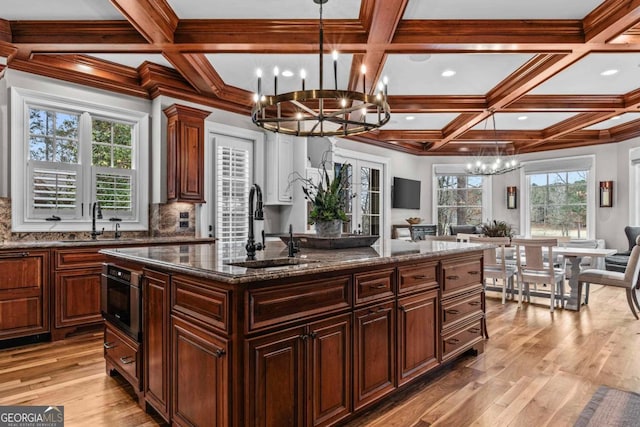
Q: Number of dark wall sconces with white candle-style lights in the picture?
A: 2